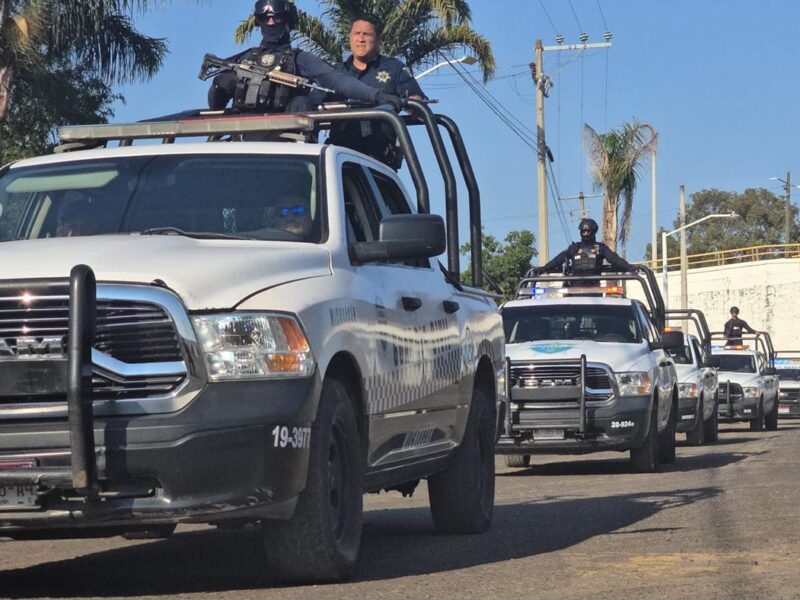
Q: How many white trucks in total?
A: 5